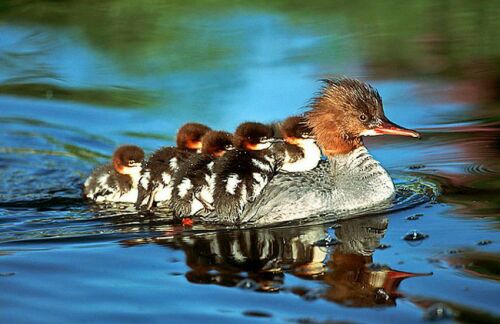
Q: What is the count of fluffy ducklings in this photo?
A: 5